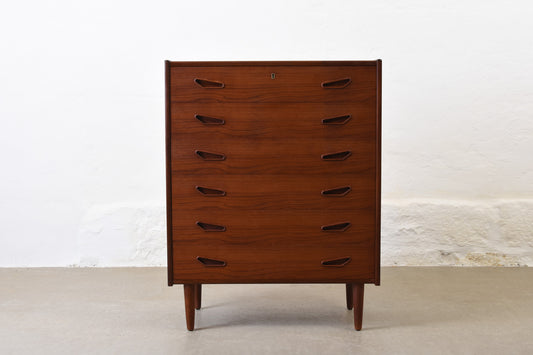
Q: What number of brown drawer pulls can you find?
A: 12